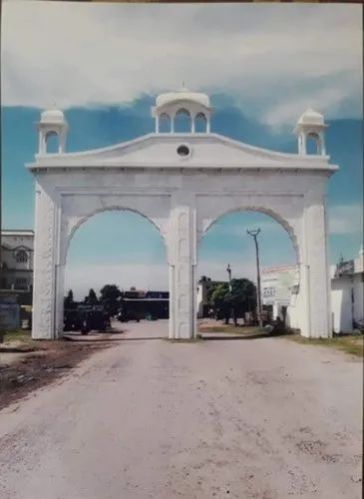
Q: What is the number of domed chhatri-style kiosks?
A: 3